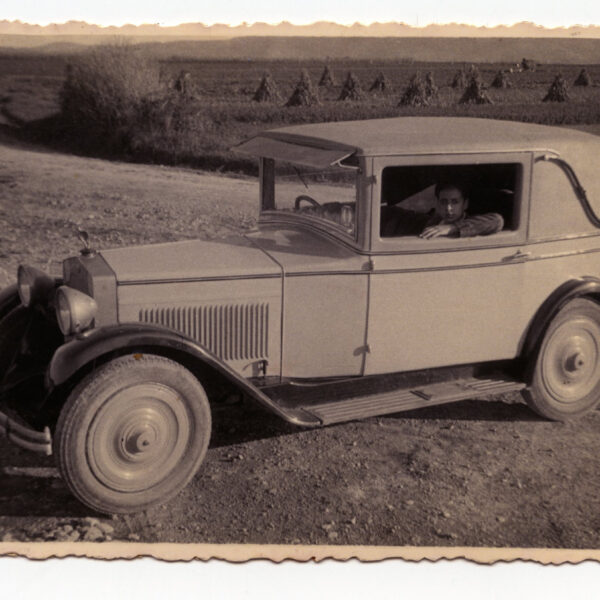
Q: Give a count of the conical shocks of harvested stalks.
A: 13